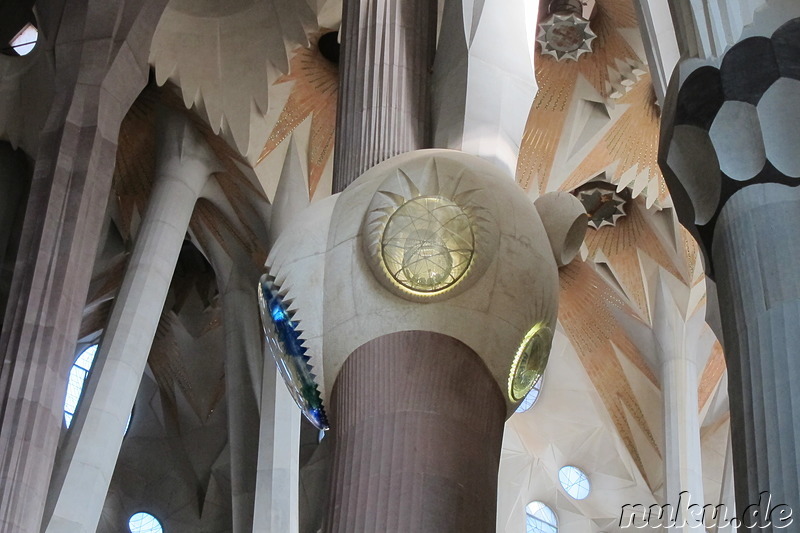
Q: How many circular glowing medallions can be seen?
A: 2